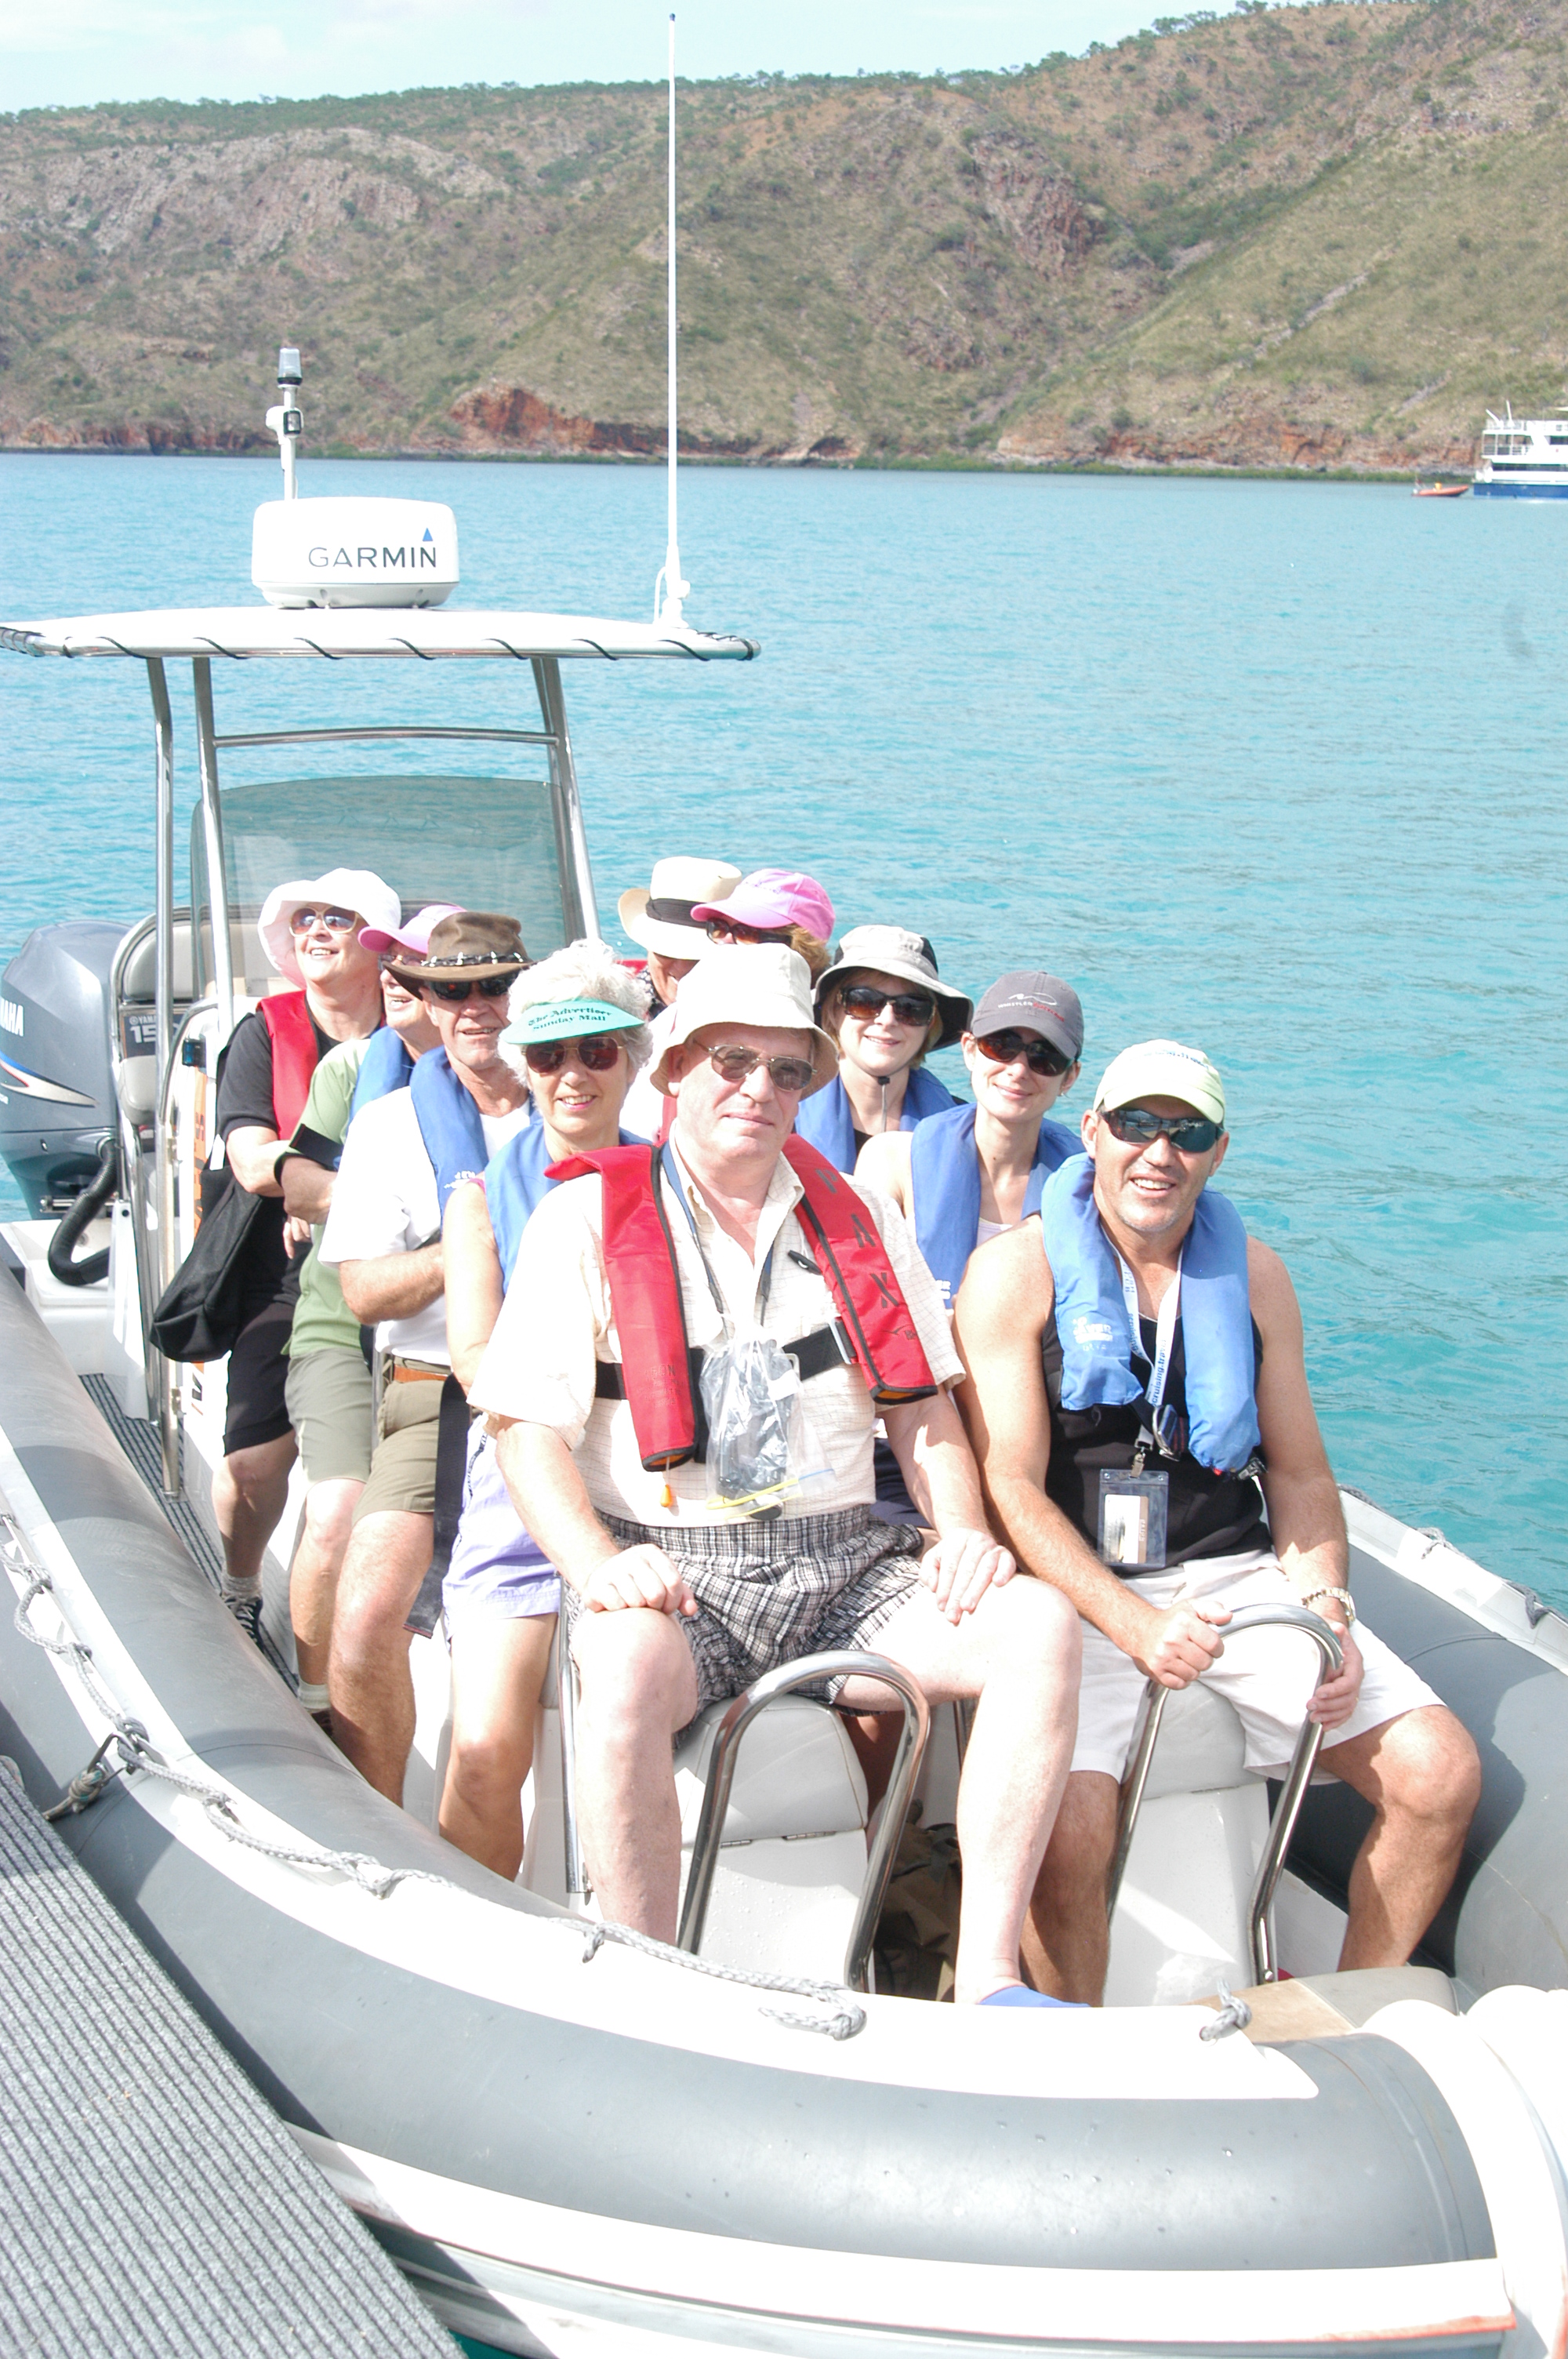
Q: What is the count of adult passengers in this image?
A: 10